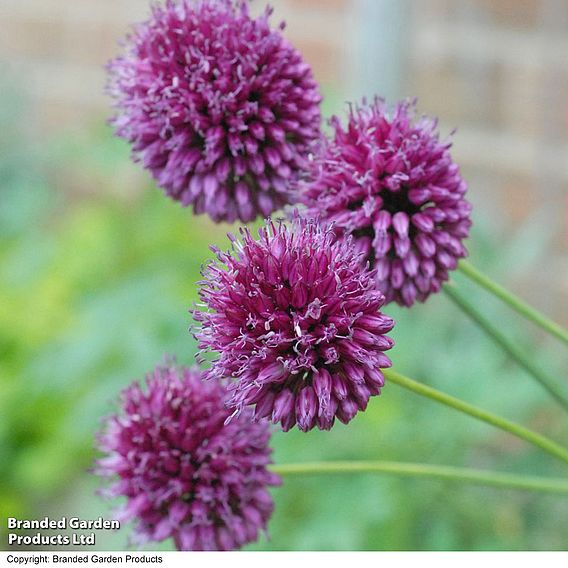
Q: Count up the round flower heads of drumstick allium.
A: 4